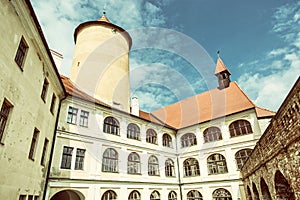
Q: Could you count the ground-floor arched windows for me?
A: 6